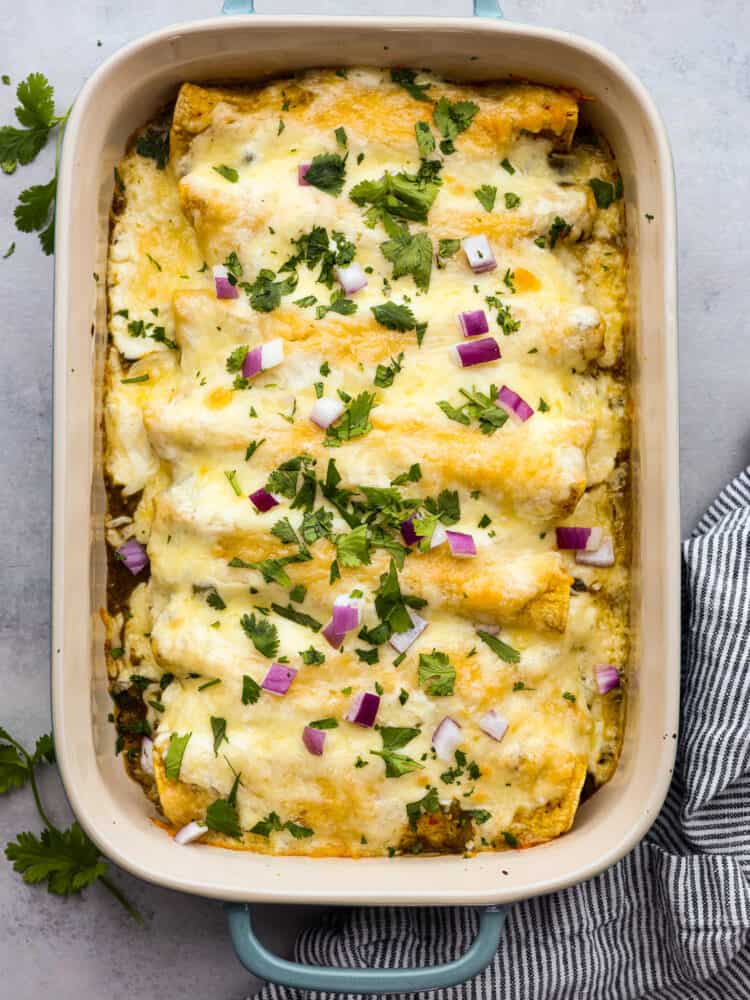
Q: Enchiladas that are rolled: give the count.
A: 7